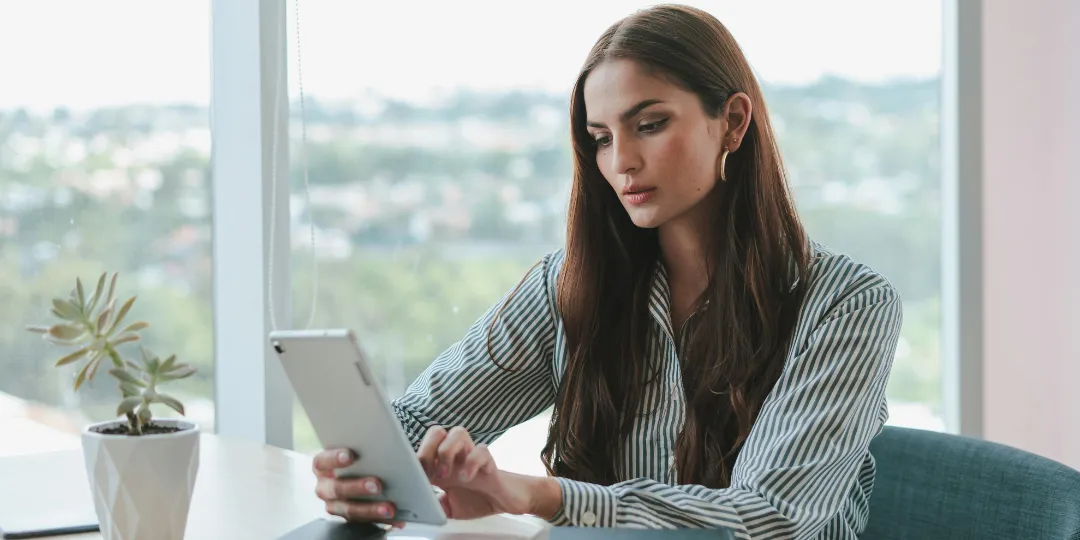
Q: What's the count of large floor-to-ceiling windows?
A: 2